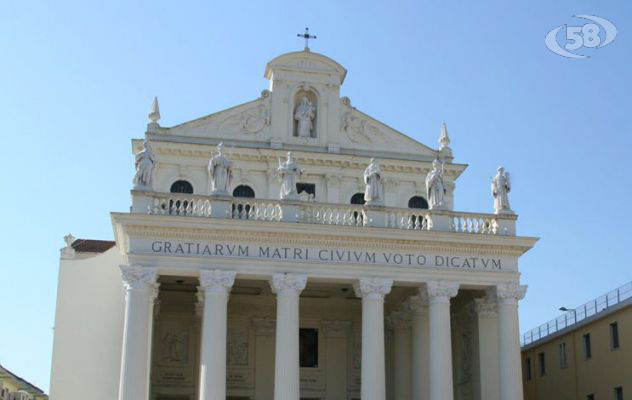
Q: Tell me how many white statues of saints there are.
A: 7